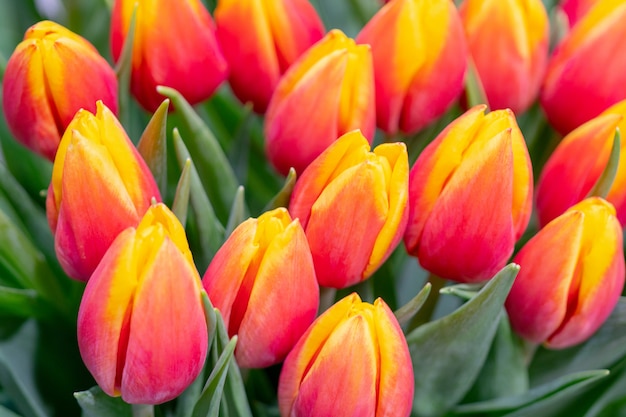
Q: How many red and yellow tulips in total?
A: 15